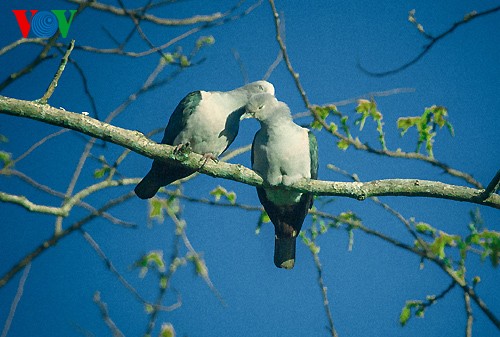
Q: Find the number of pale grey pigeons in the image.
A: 2